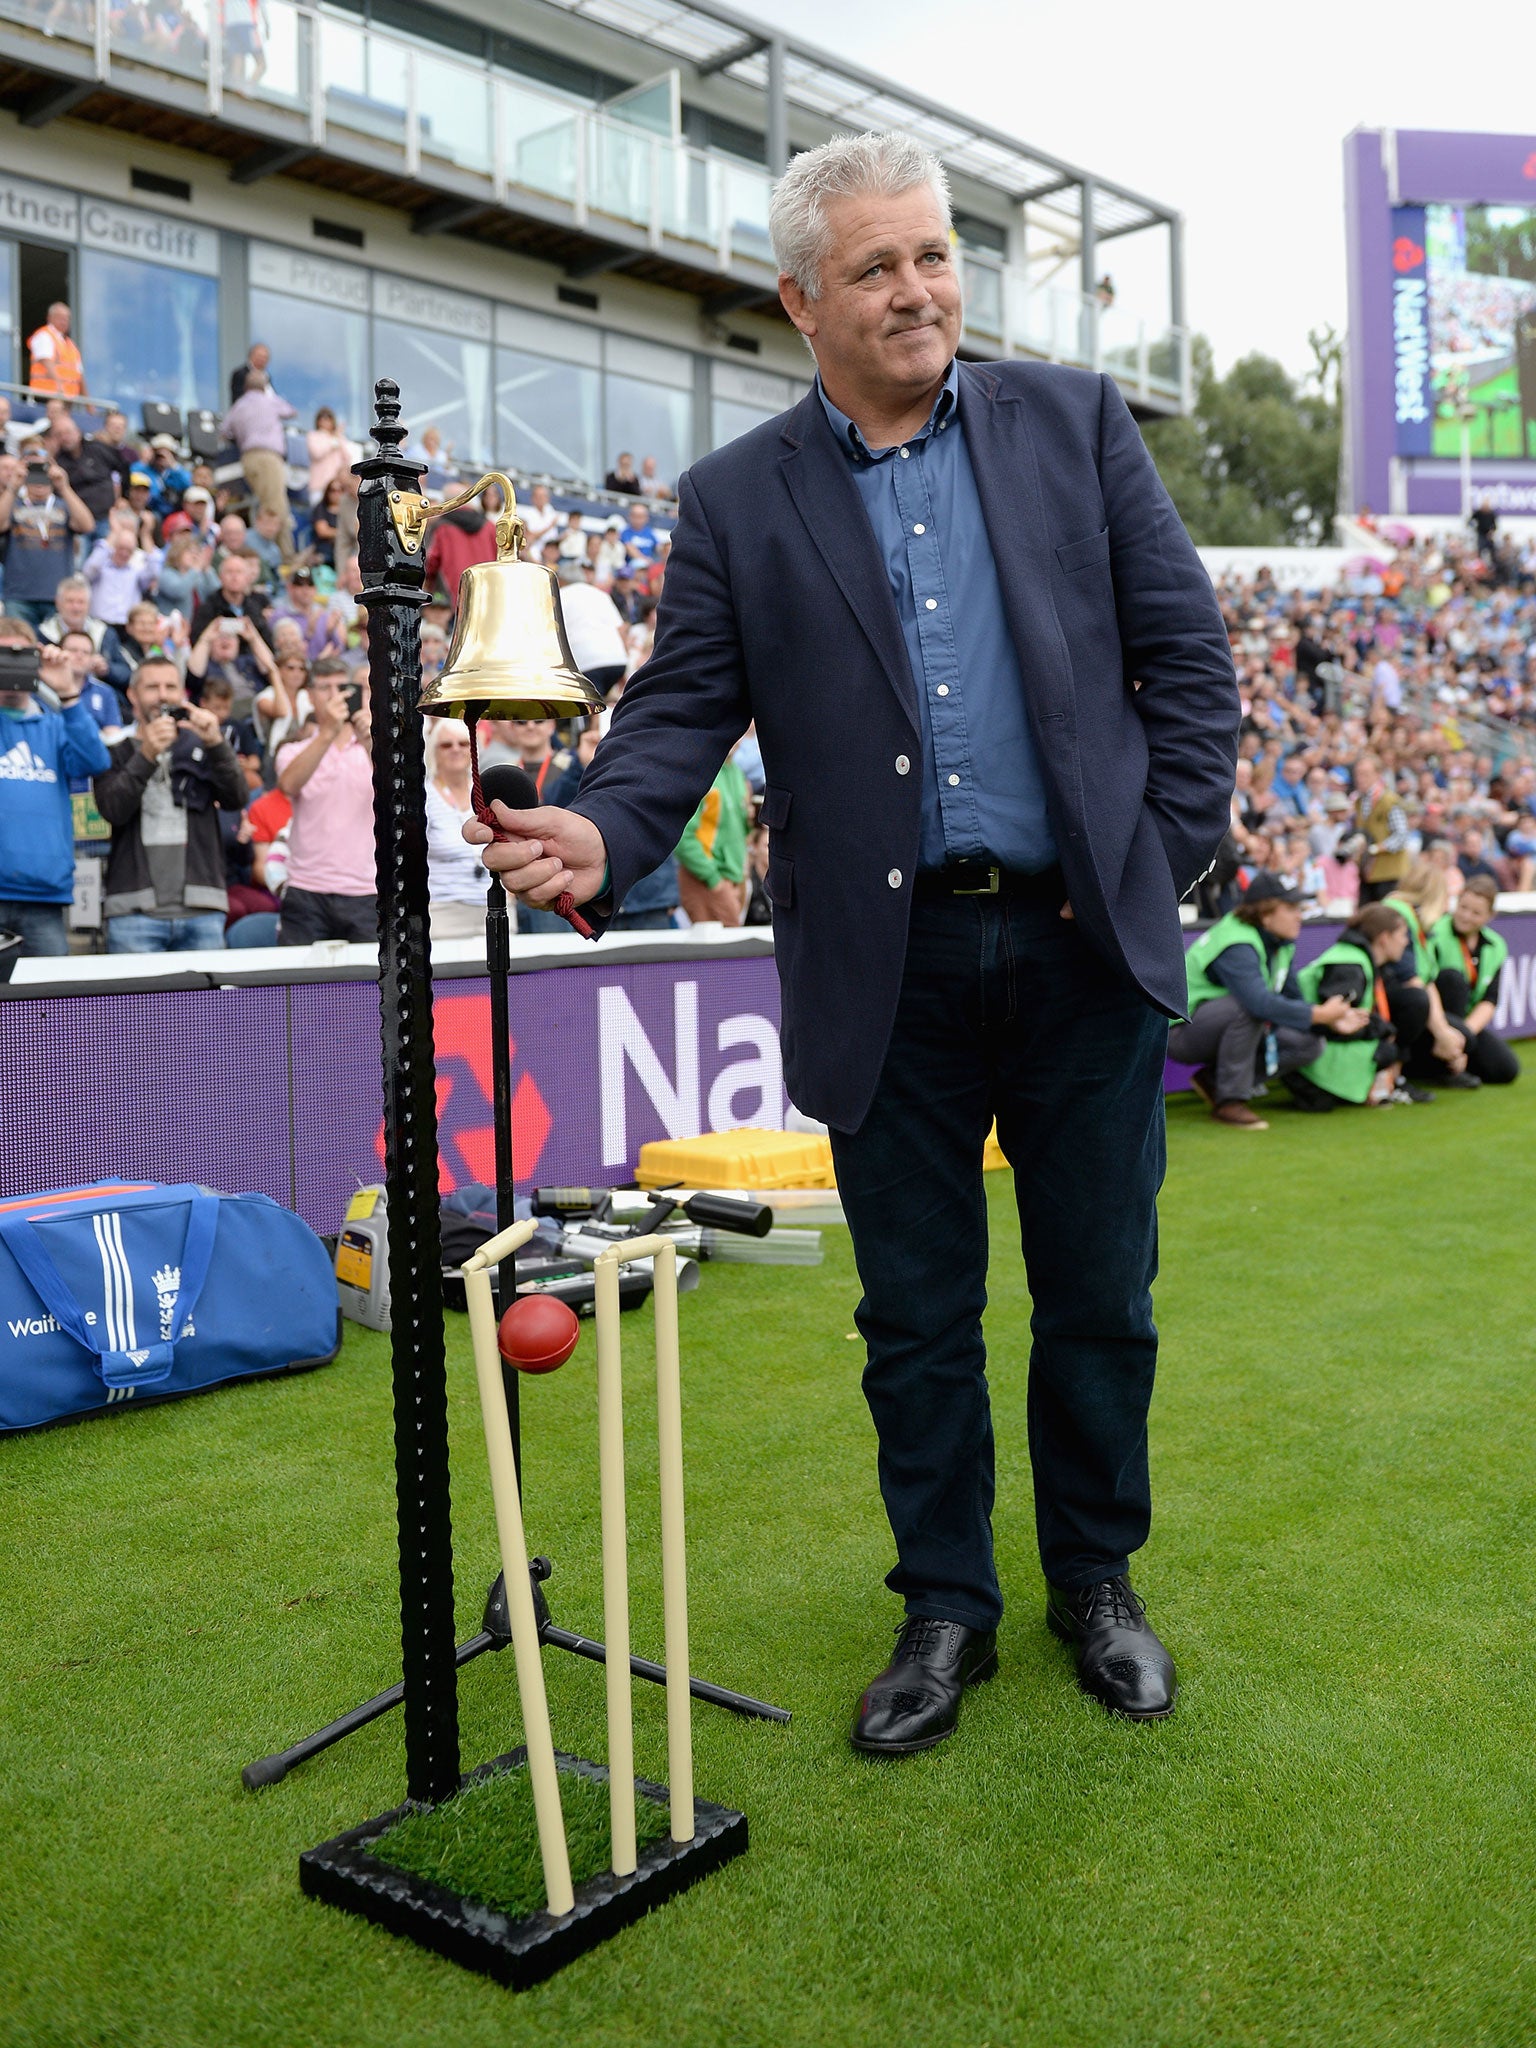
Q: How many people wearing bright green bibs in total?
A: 4